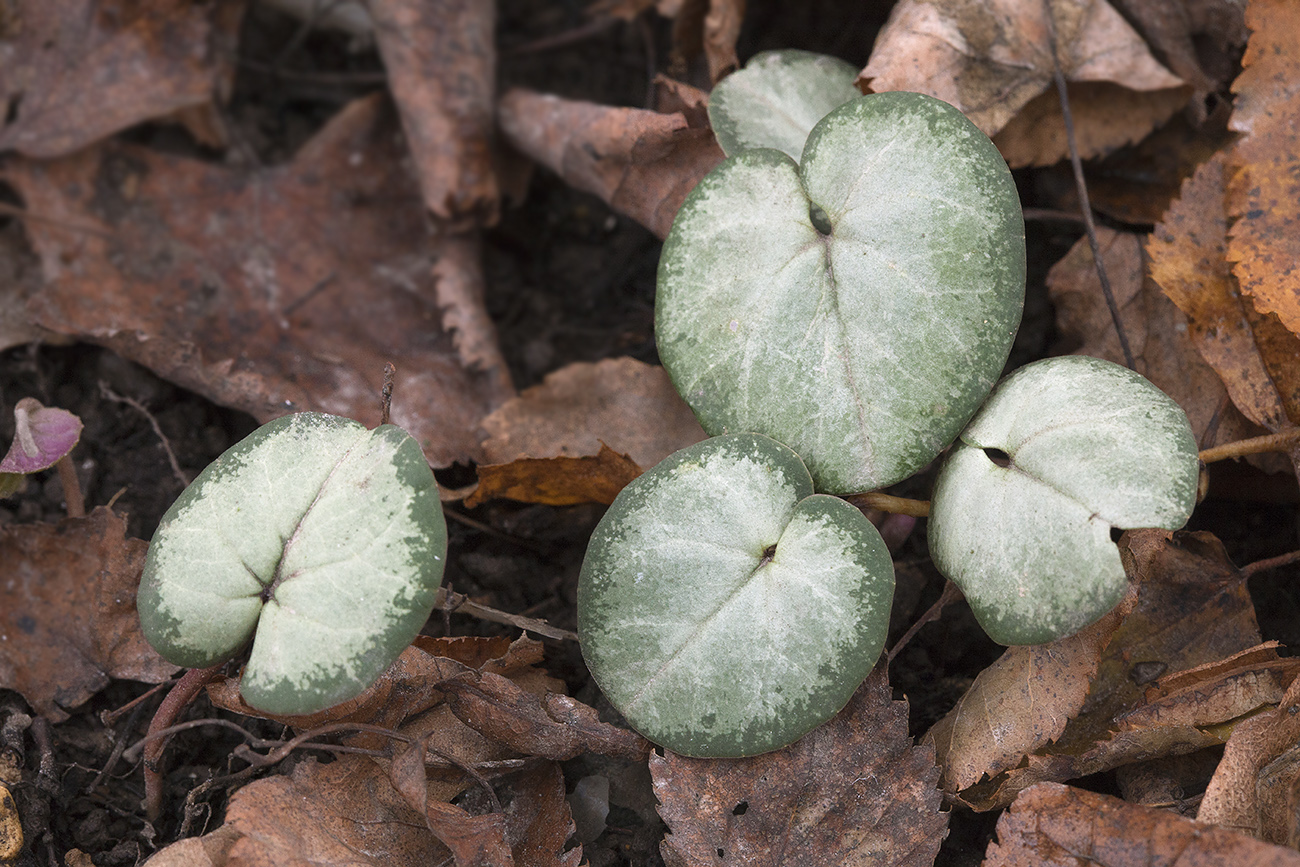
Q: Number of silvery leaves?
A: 5